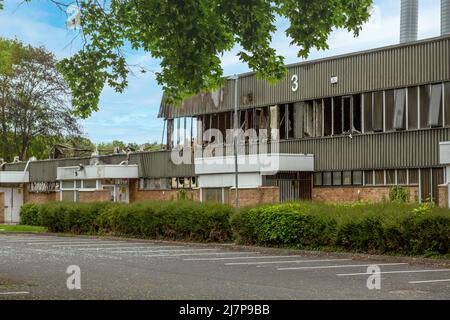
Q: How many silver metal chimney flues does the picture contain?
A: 2